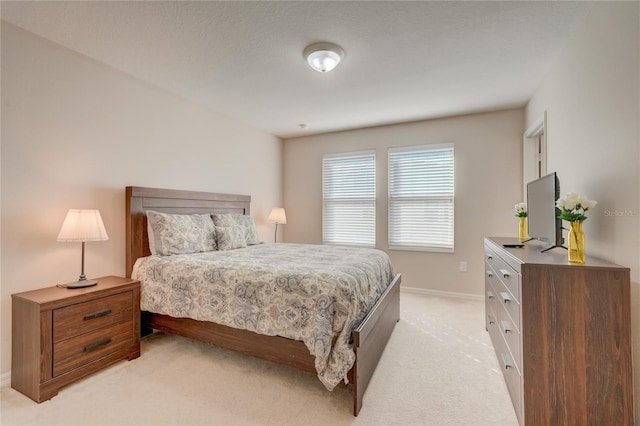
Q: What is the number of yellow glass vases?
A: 2